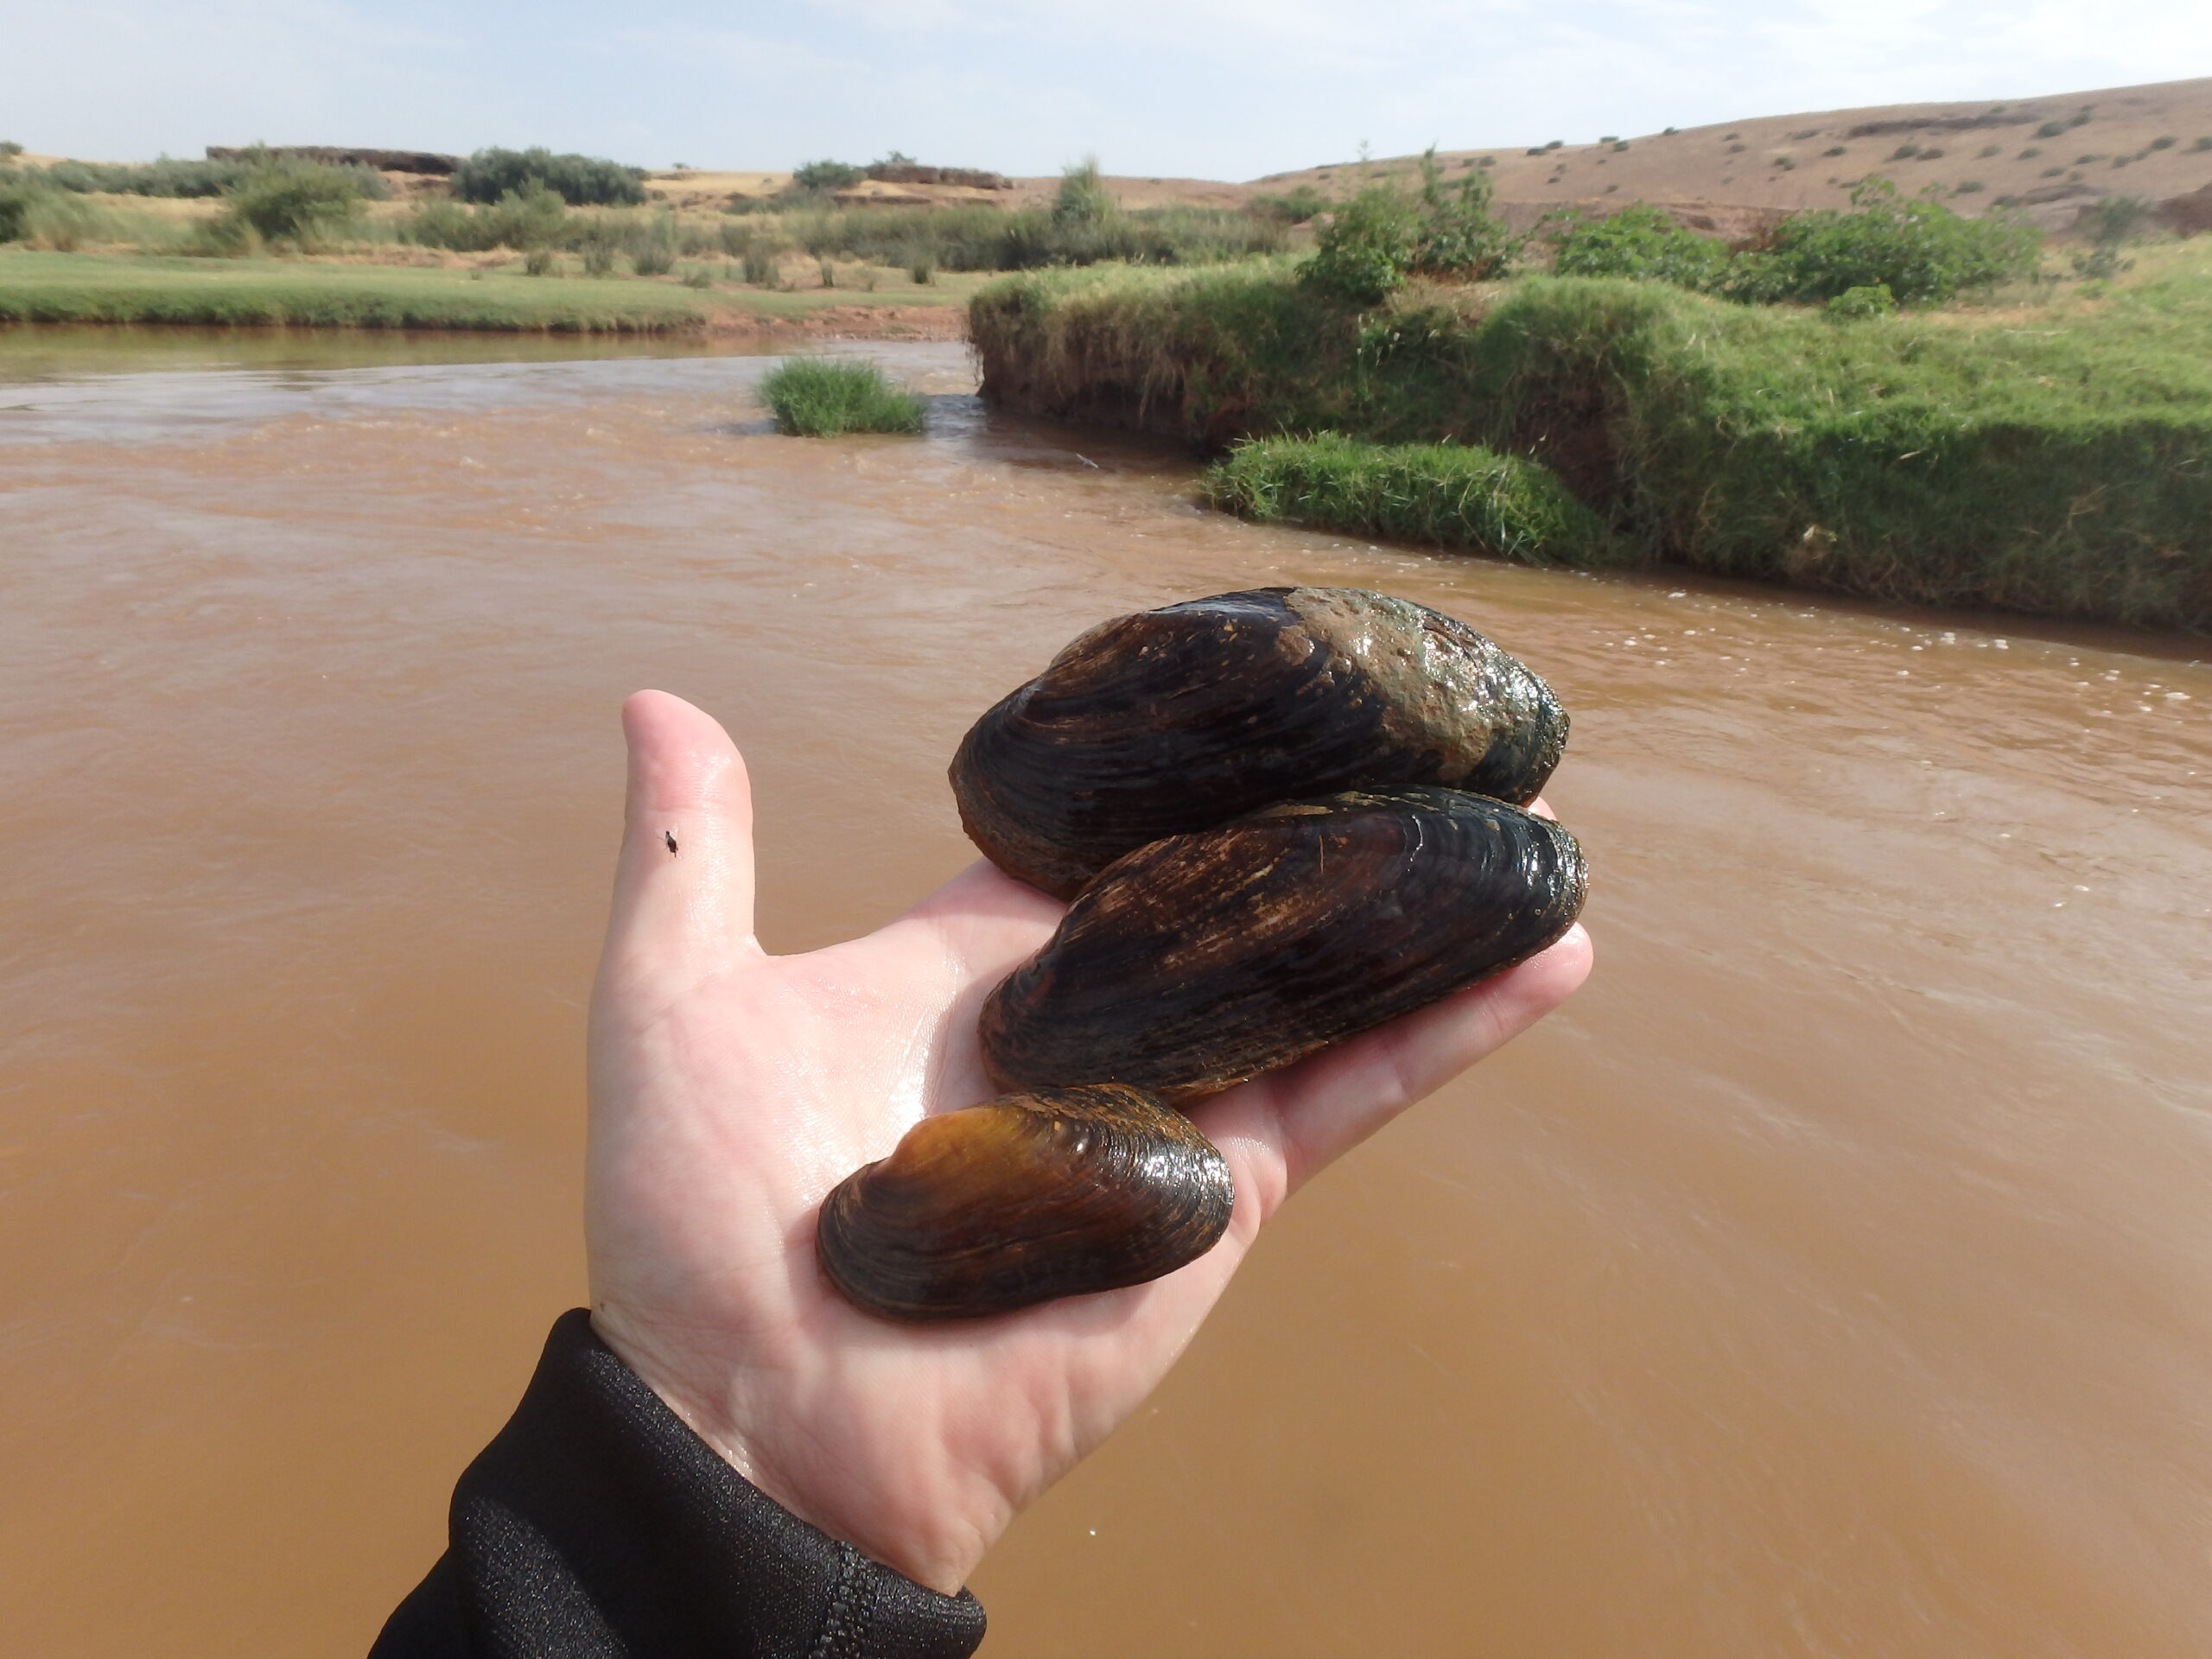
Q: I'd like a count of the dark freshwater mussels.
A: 3